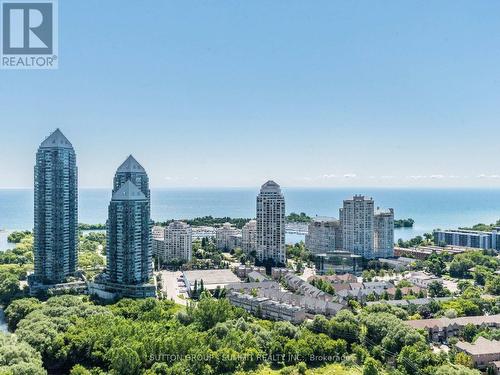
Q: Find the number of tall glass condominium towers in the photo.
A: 3